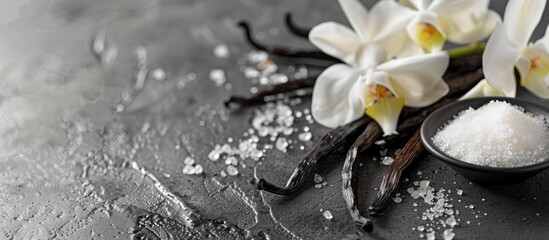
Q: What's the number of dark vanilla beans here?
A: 6